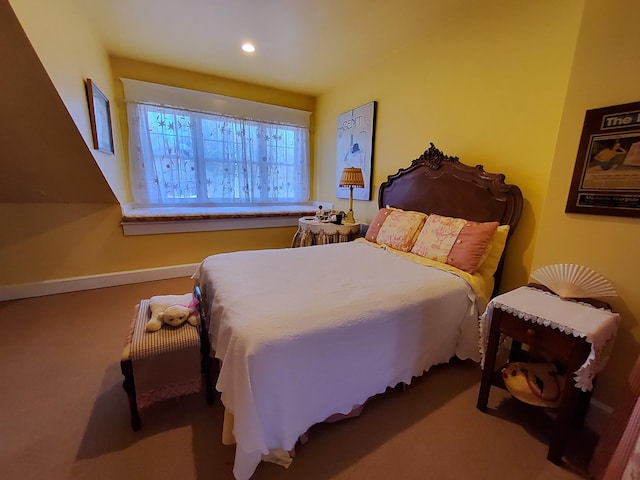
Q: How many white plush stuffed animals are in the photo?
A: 1